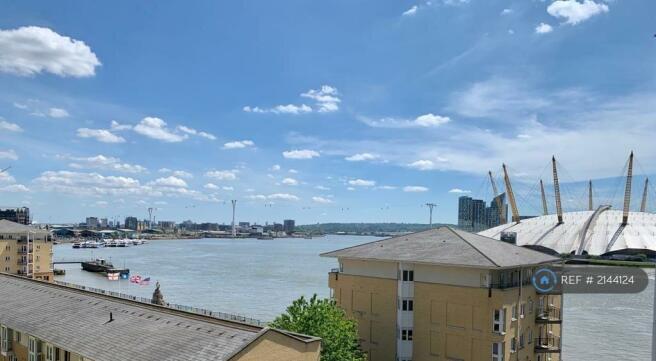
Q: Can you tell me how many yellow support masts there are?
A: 7